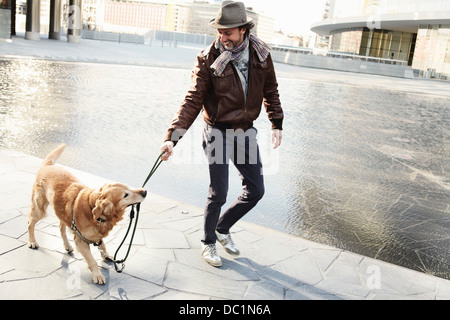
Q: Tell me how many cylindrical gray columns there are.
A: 3